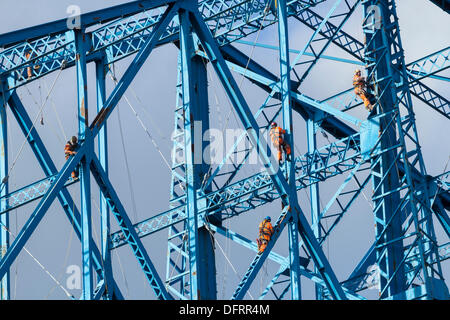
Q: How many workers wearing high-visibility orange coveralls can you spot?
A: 4